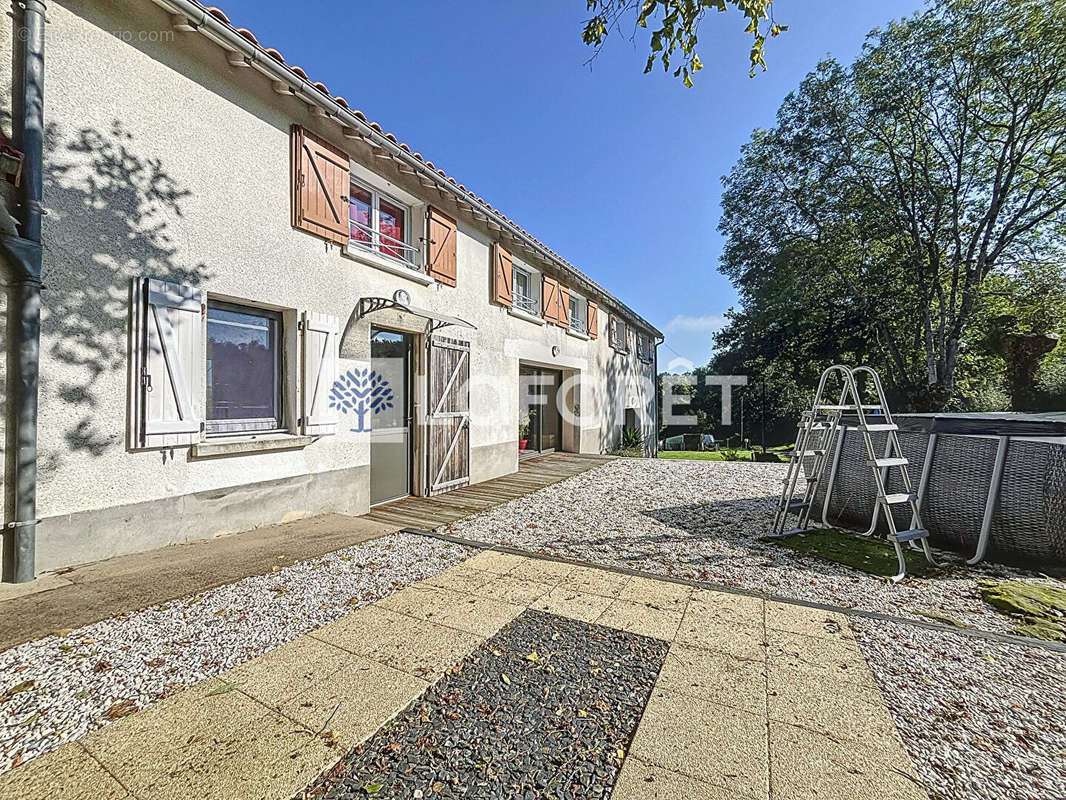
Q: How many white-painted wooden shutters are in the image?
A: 2